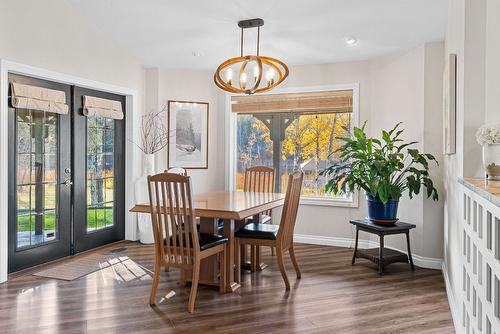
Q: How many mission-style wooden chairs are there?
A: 4